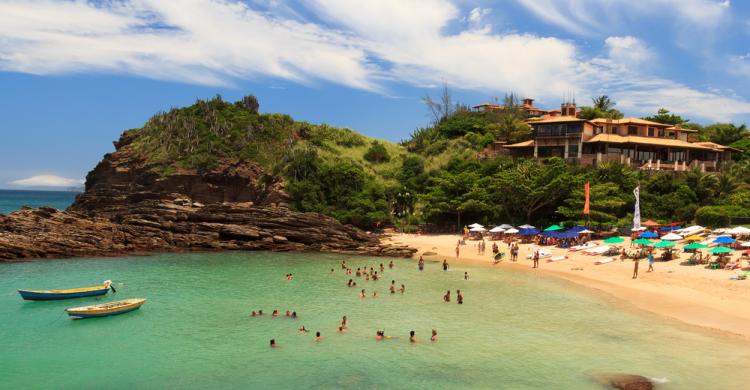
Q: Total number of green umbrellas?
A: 6